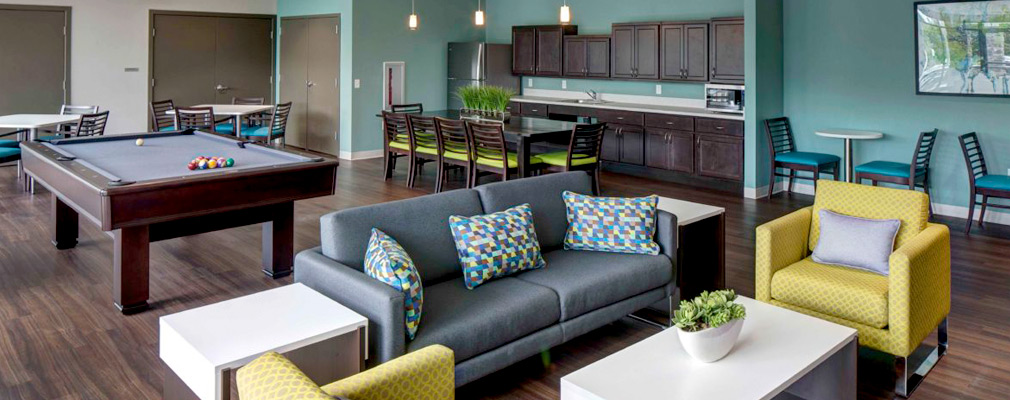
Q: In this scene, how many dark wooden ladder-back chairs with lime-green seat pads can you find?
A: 6